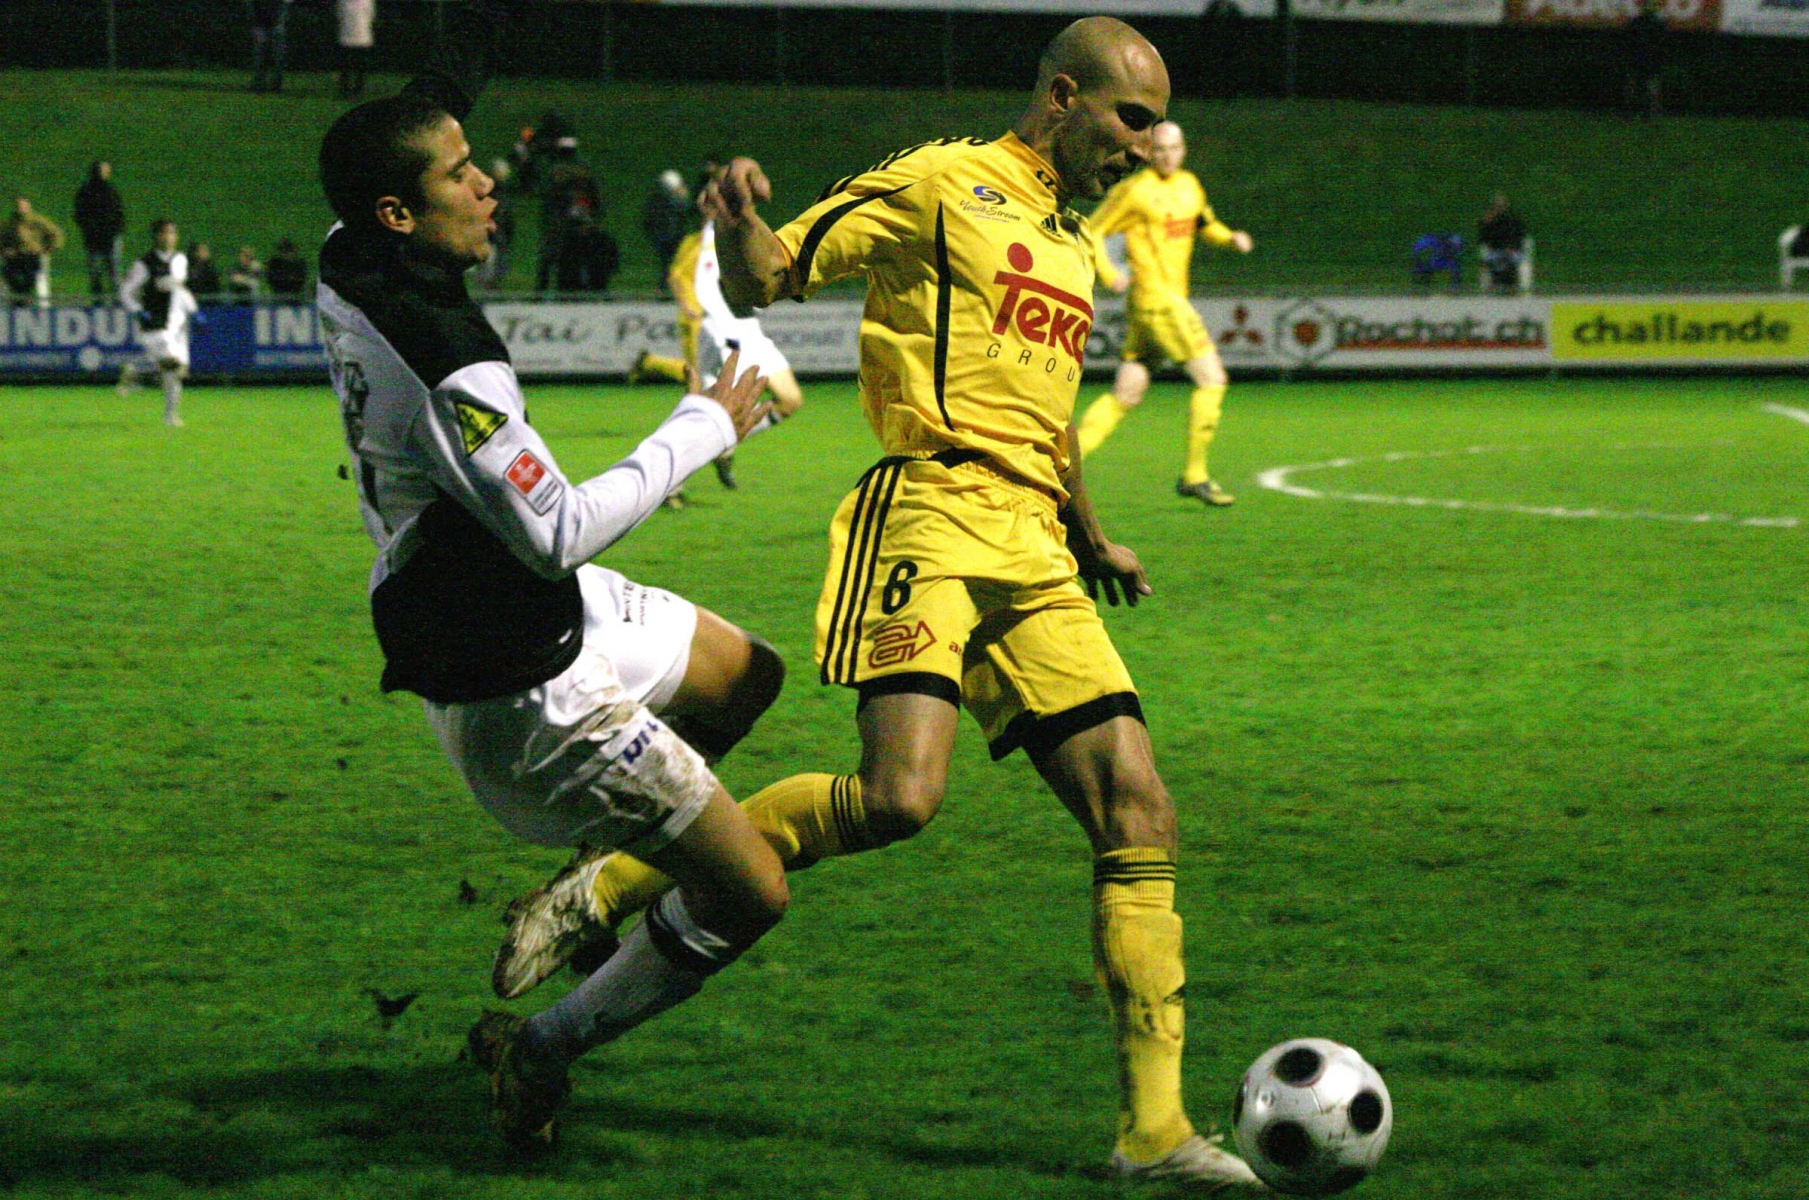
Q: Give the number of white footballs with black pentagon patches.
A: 1